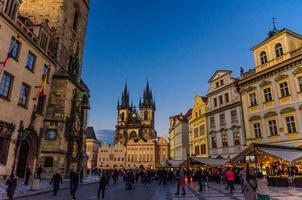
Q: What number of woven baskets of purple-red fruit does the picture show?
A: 0